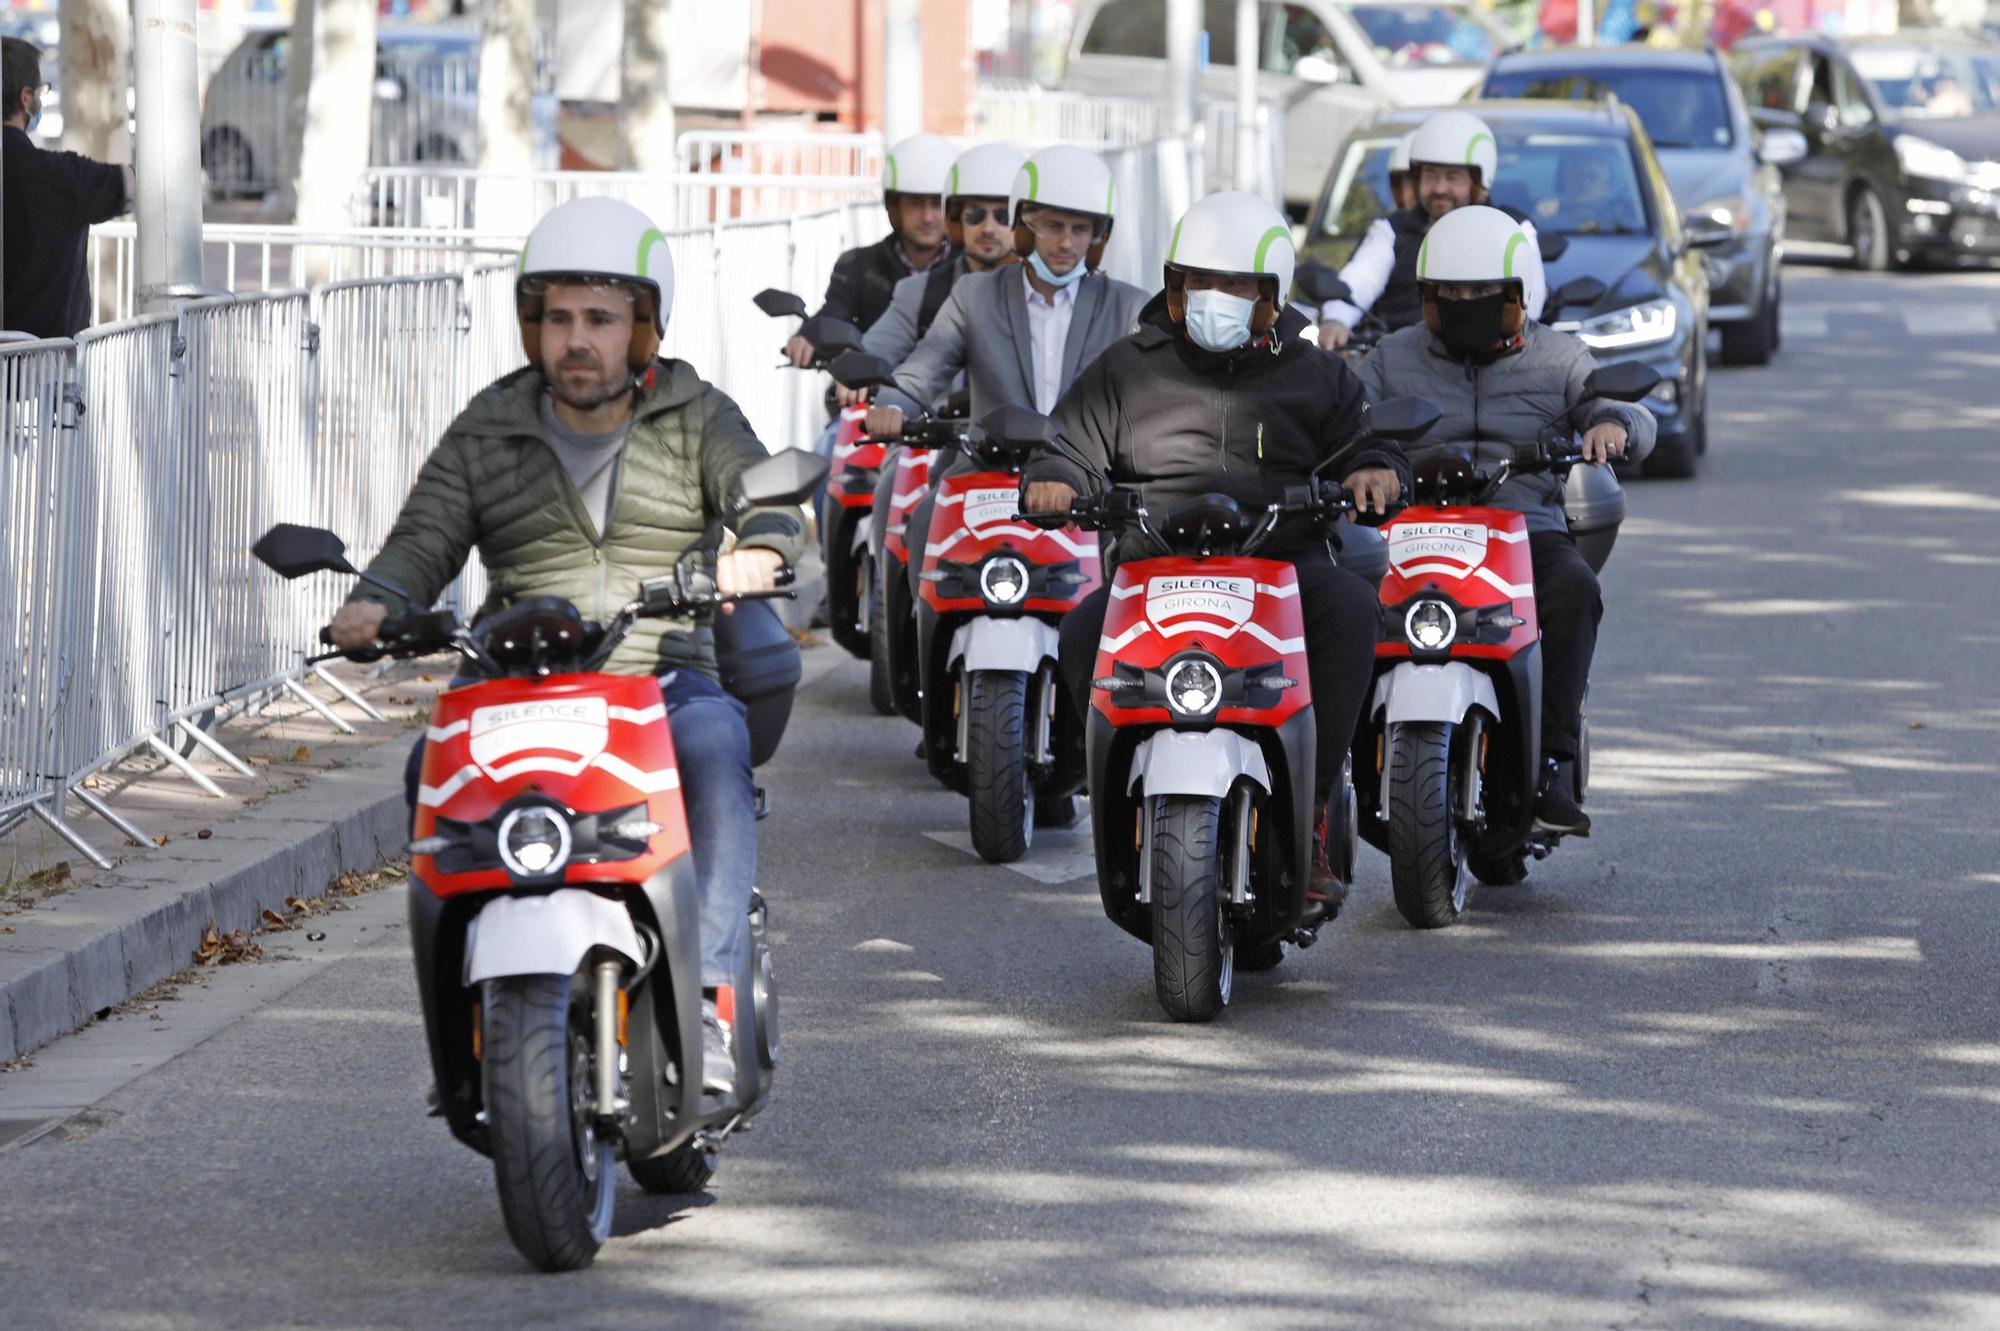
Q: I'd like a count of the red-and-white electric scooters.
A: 6